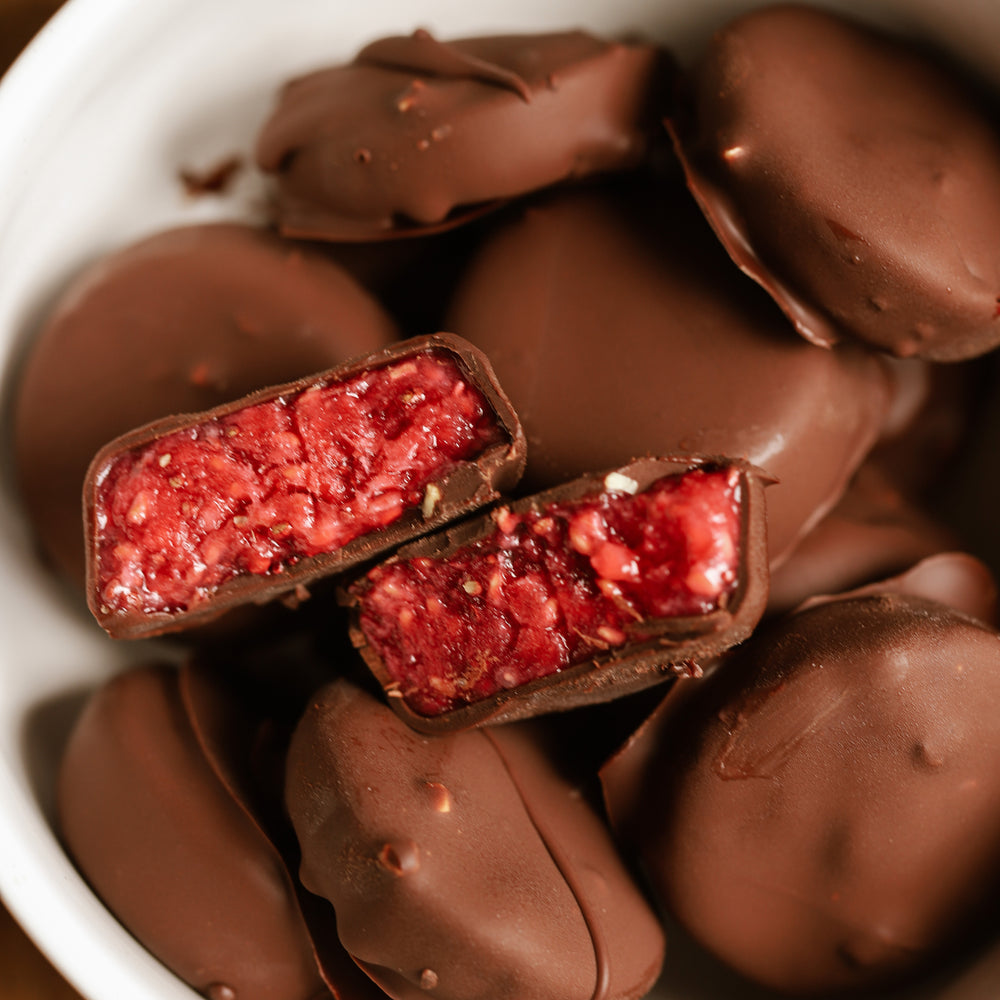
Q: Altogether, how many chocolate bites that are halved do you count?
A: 2